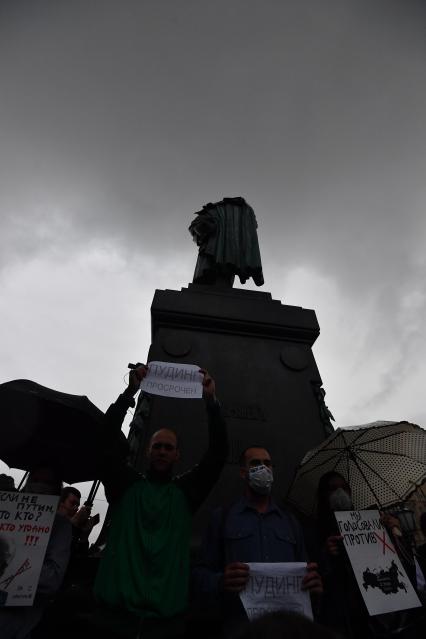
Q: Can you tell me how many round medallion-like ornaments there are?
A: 2